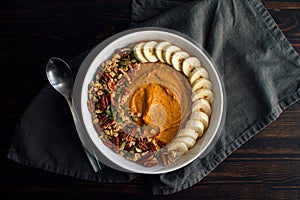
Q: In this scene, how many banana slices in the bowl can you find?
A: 15